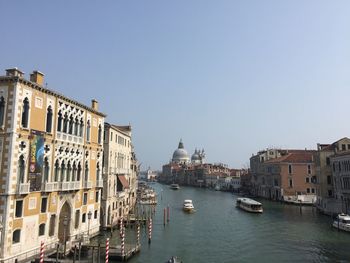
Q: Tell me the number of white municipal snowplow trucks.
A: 0